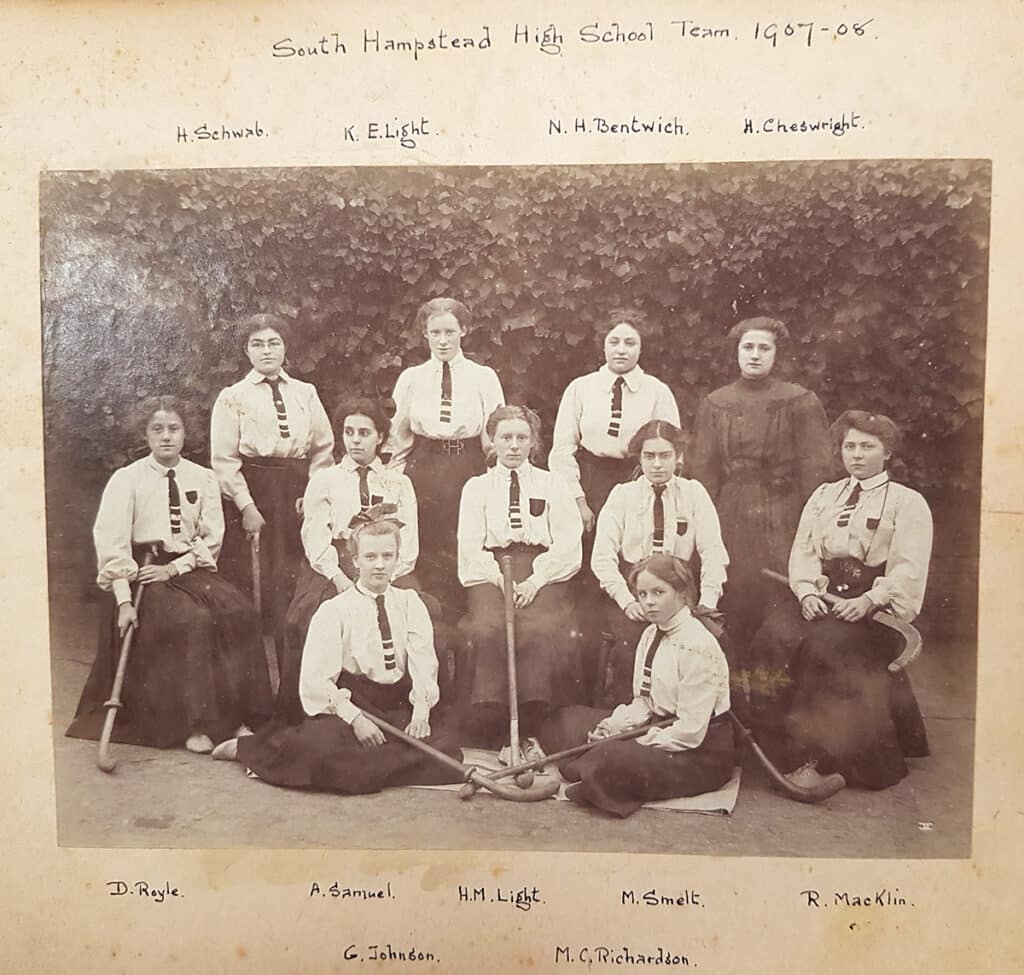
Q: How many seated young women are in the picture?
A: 7